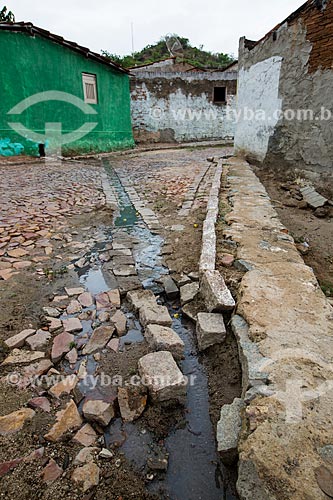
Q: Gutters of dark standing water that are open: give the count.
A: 1